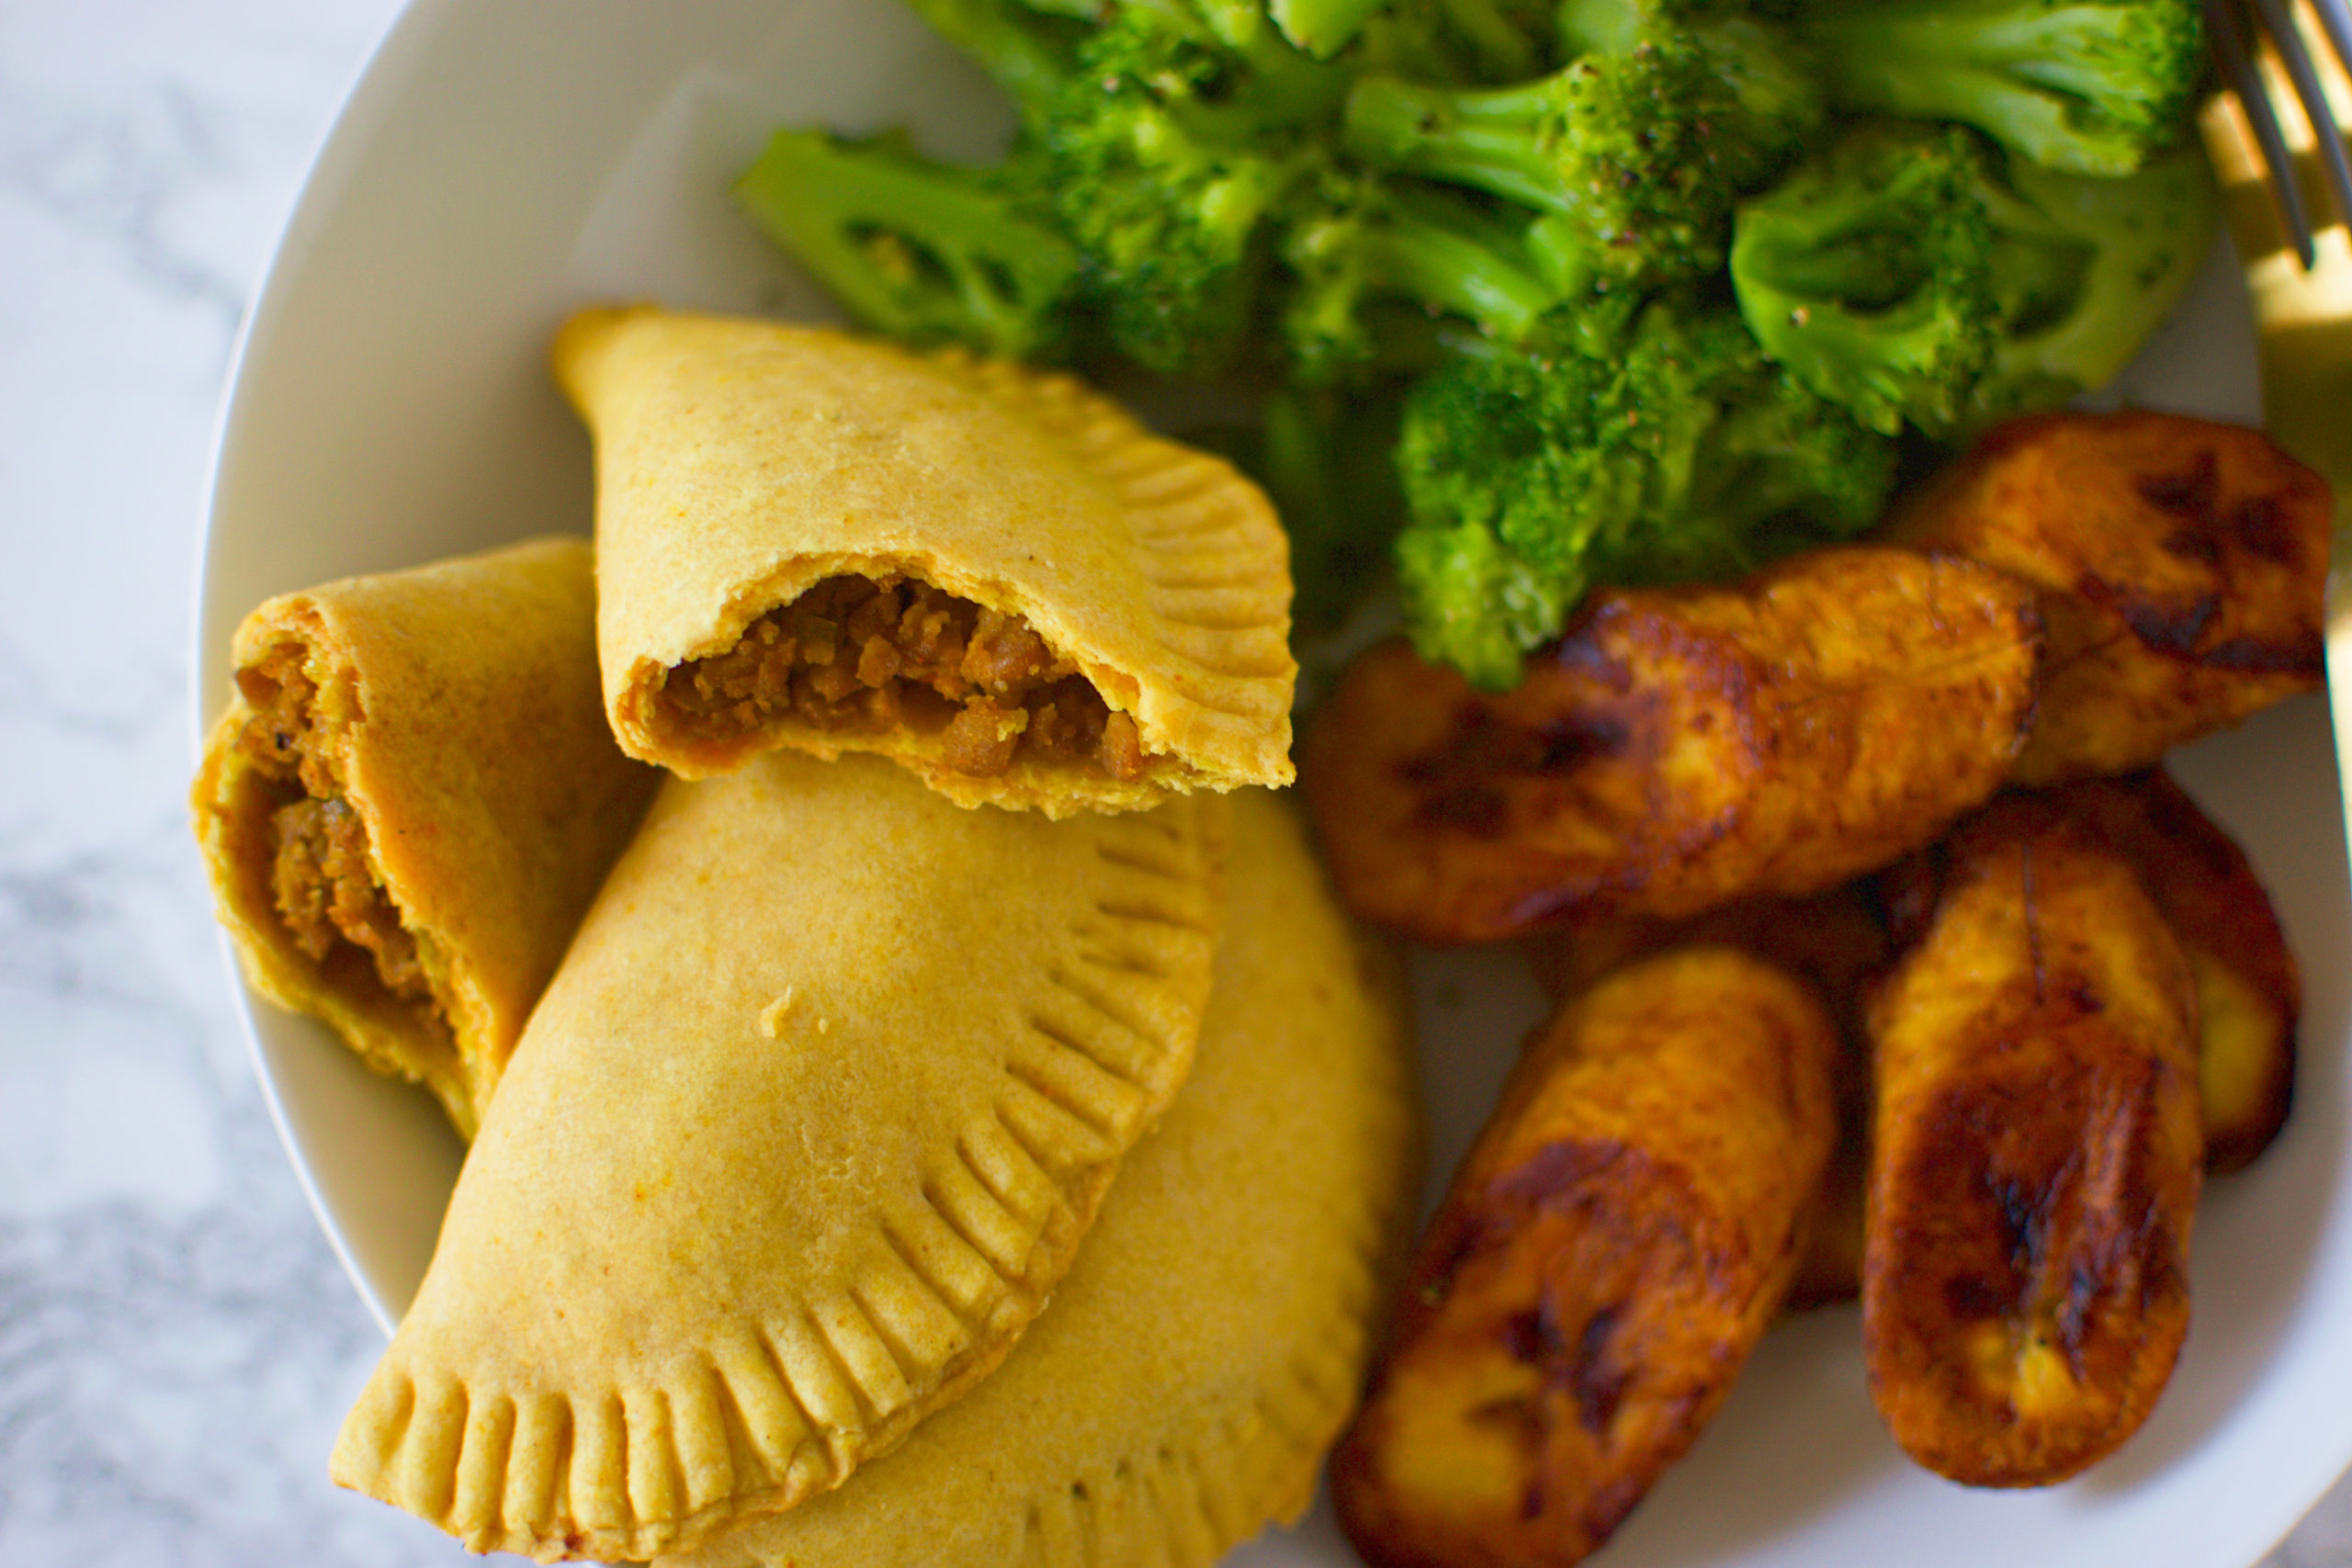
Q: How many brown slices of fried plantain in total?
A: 6